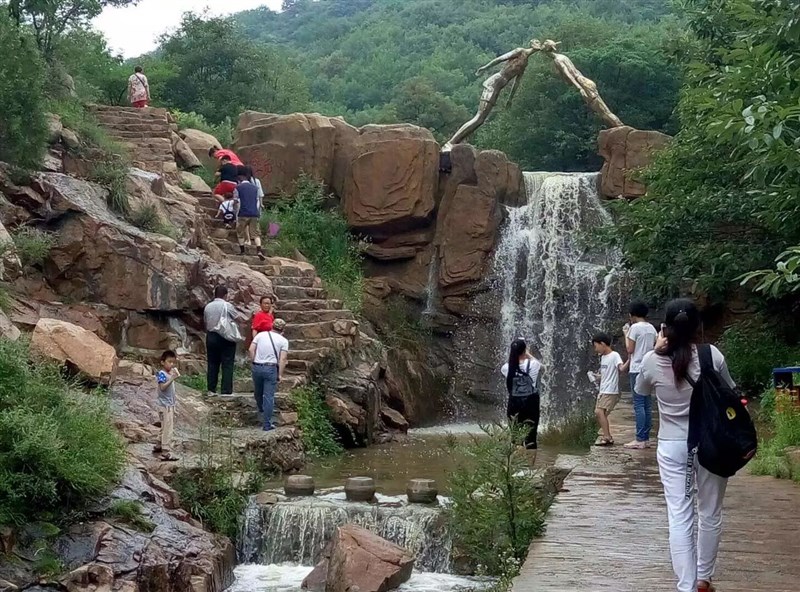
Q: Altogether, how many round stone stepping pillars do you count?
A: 3